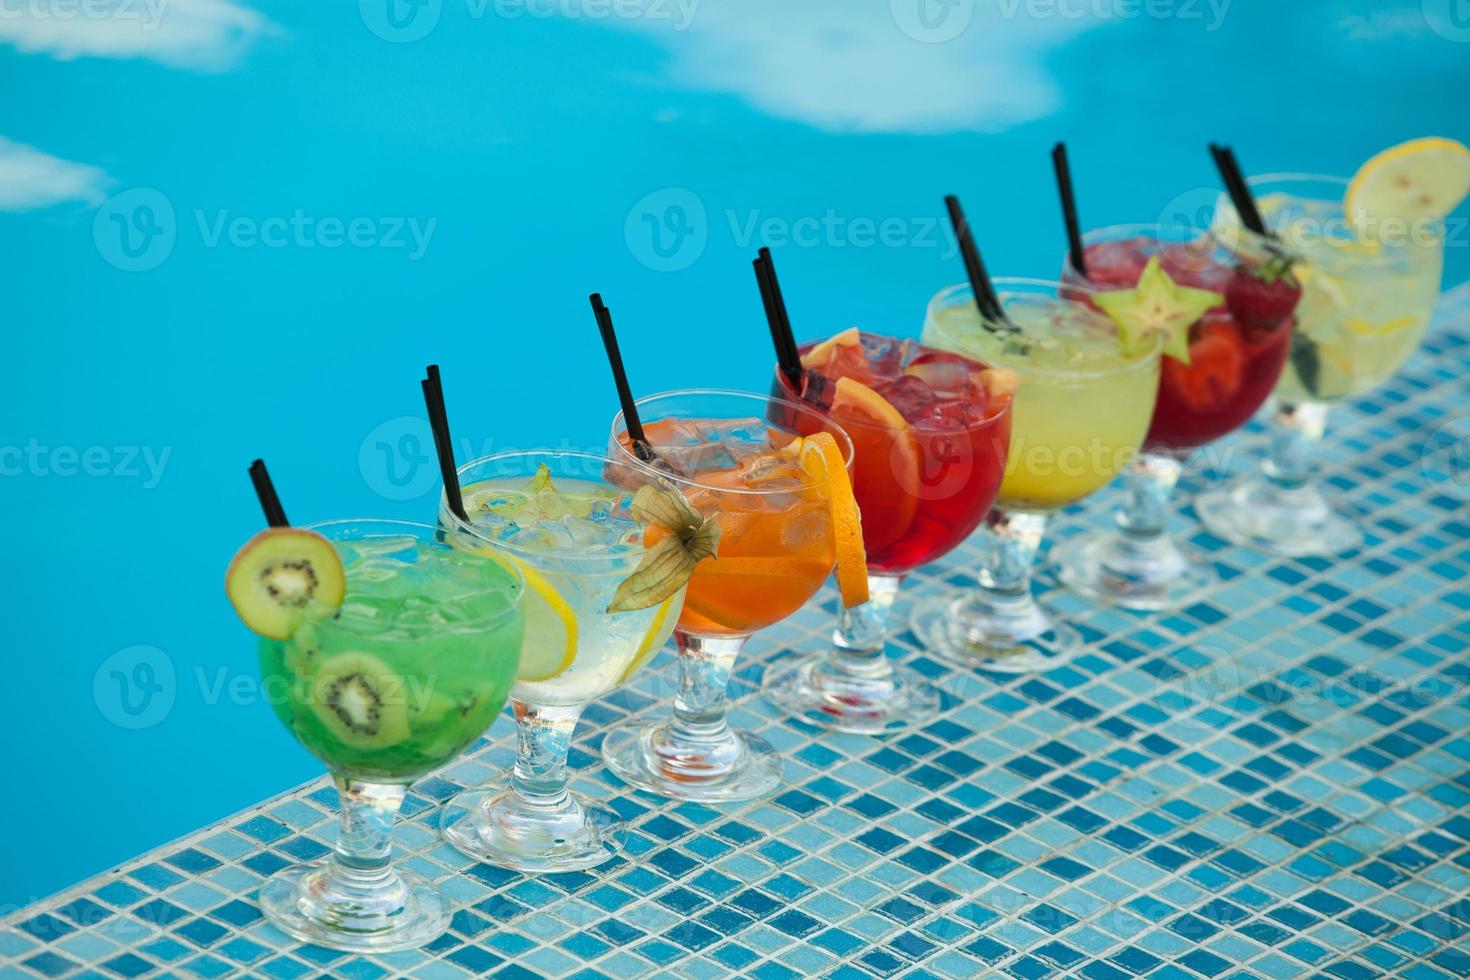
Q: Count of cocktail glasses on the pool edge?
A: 7